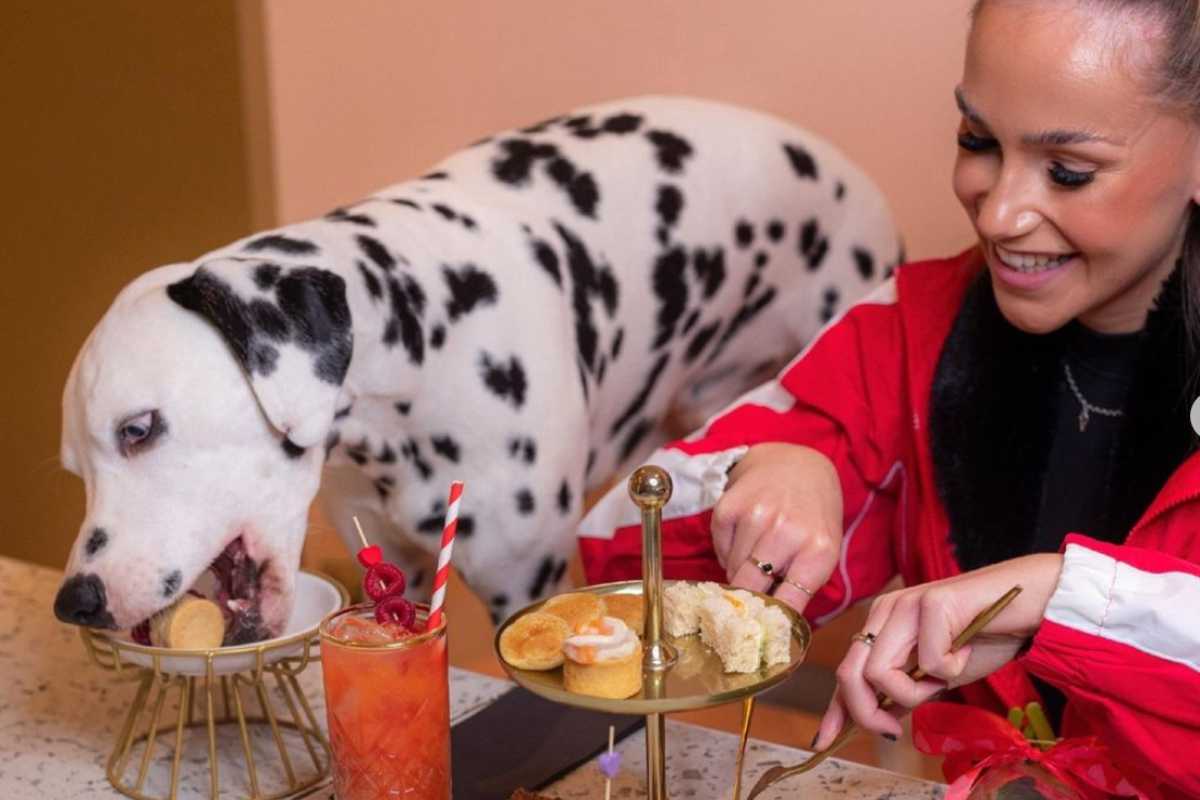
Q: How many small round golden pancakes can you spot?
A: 3